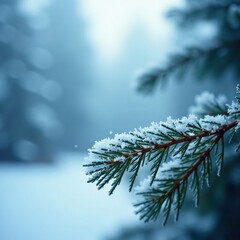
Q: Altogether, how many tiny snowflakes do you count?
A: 2